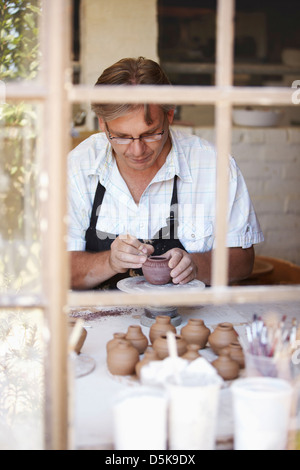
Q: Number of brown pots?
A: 11